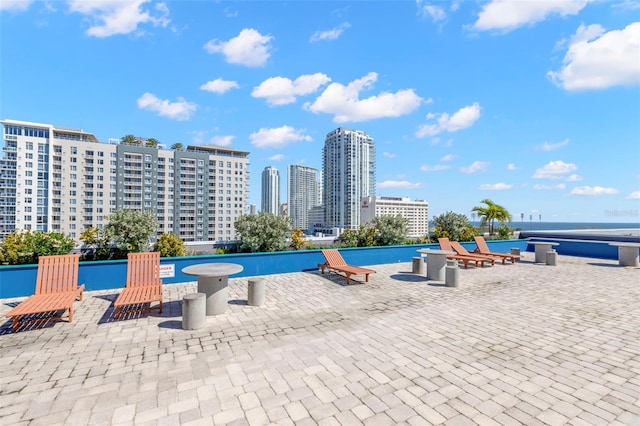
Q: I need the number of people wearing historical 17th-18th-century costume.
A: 0